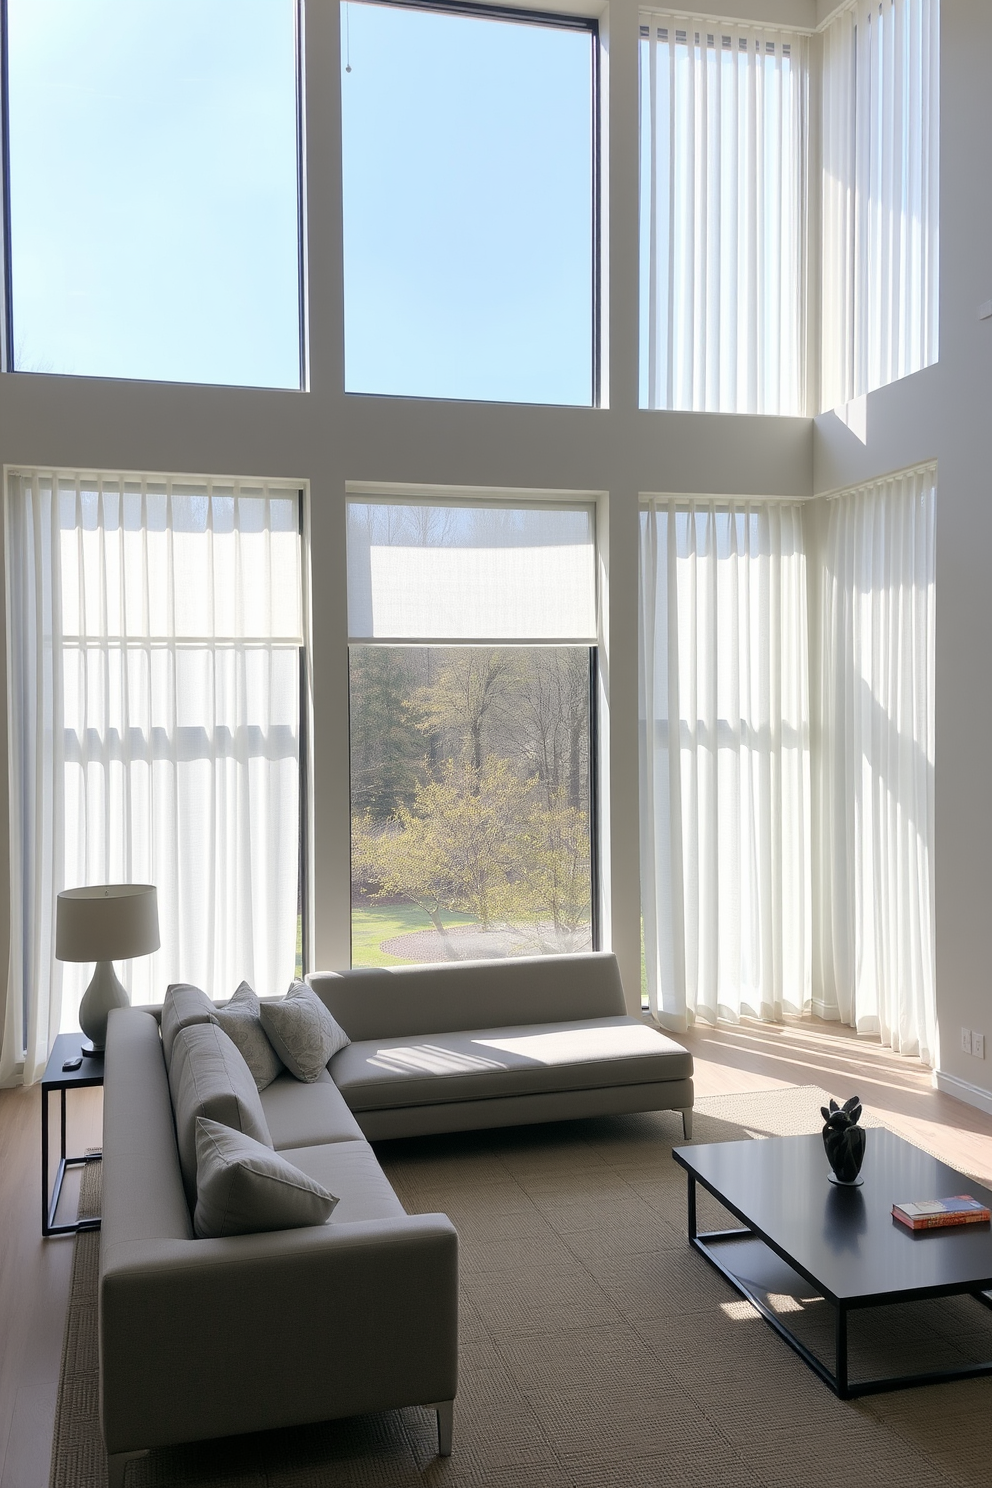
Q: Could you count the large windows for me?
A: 8